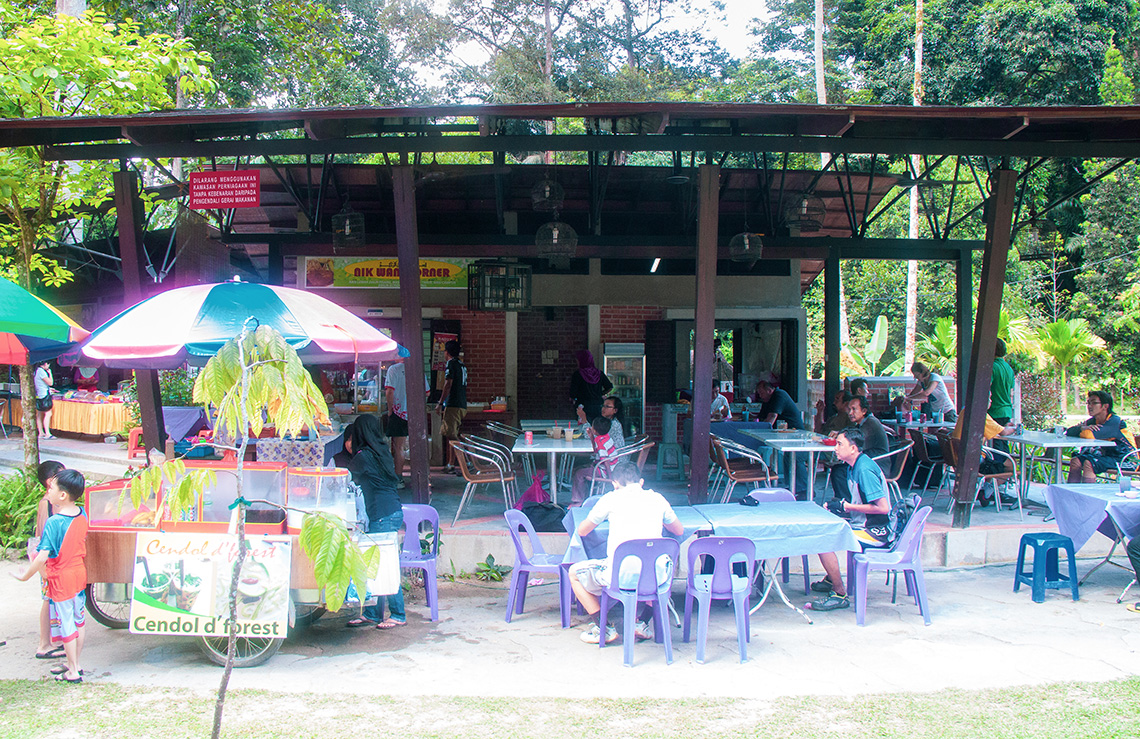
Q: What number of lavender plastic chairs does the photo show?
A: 8